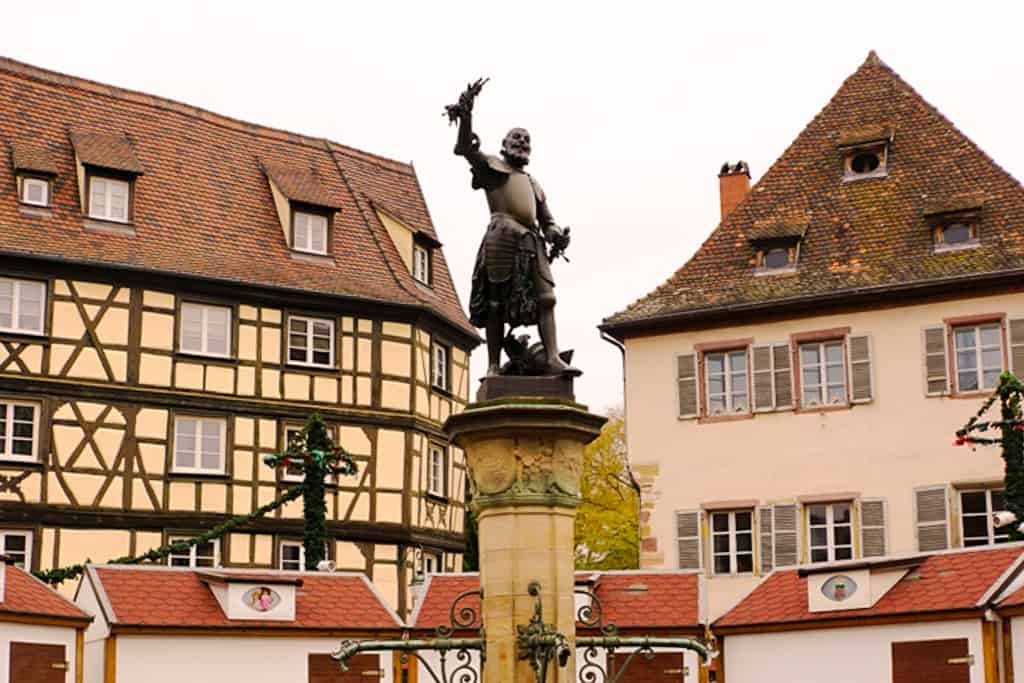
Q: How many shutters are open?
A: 11